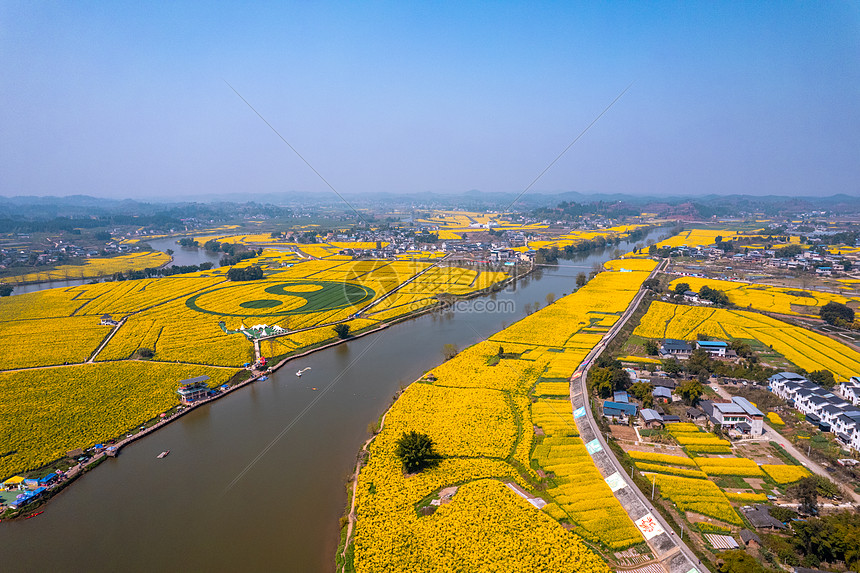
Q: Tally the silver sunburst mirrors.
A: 0